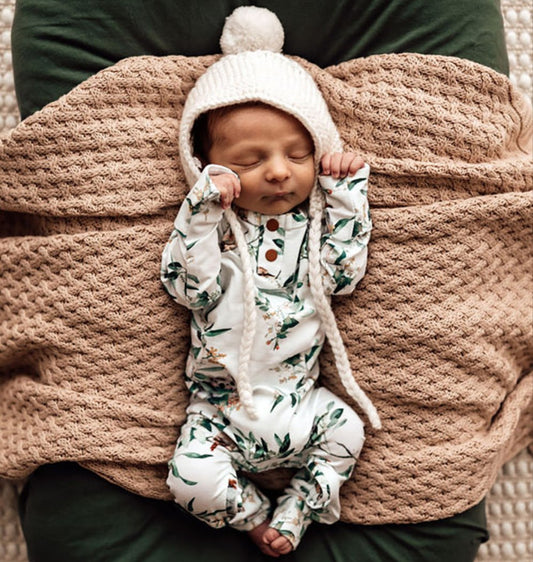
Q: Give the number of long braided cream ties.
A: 2